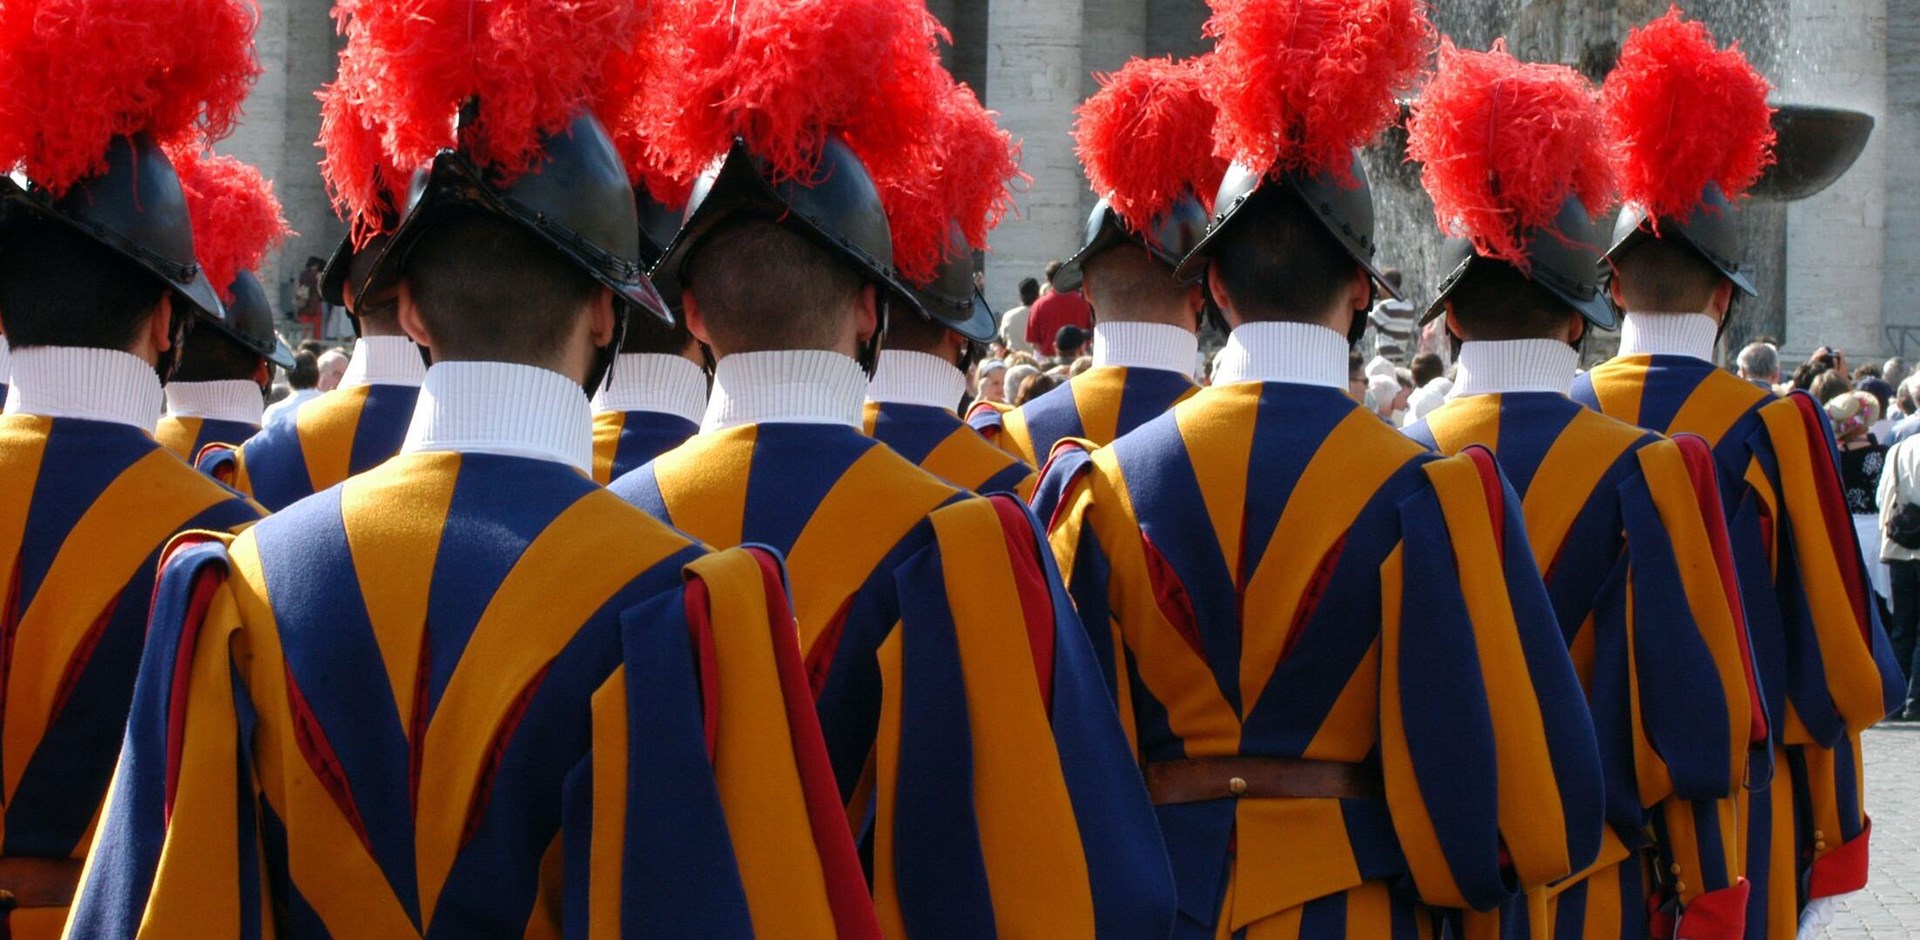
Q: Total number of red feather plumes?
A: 11